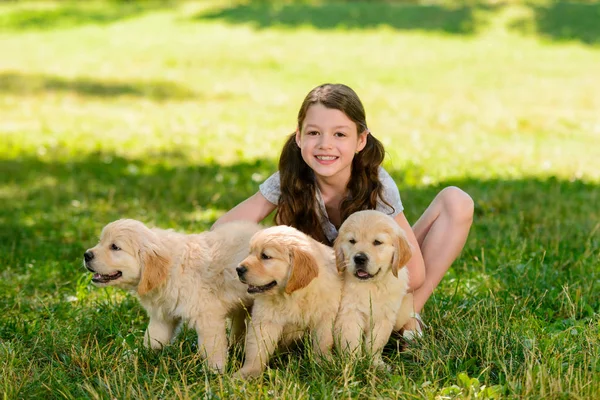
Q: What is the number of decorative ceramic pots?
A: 0